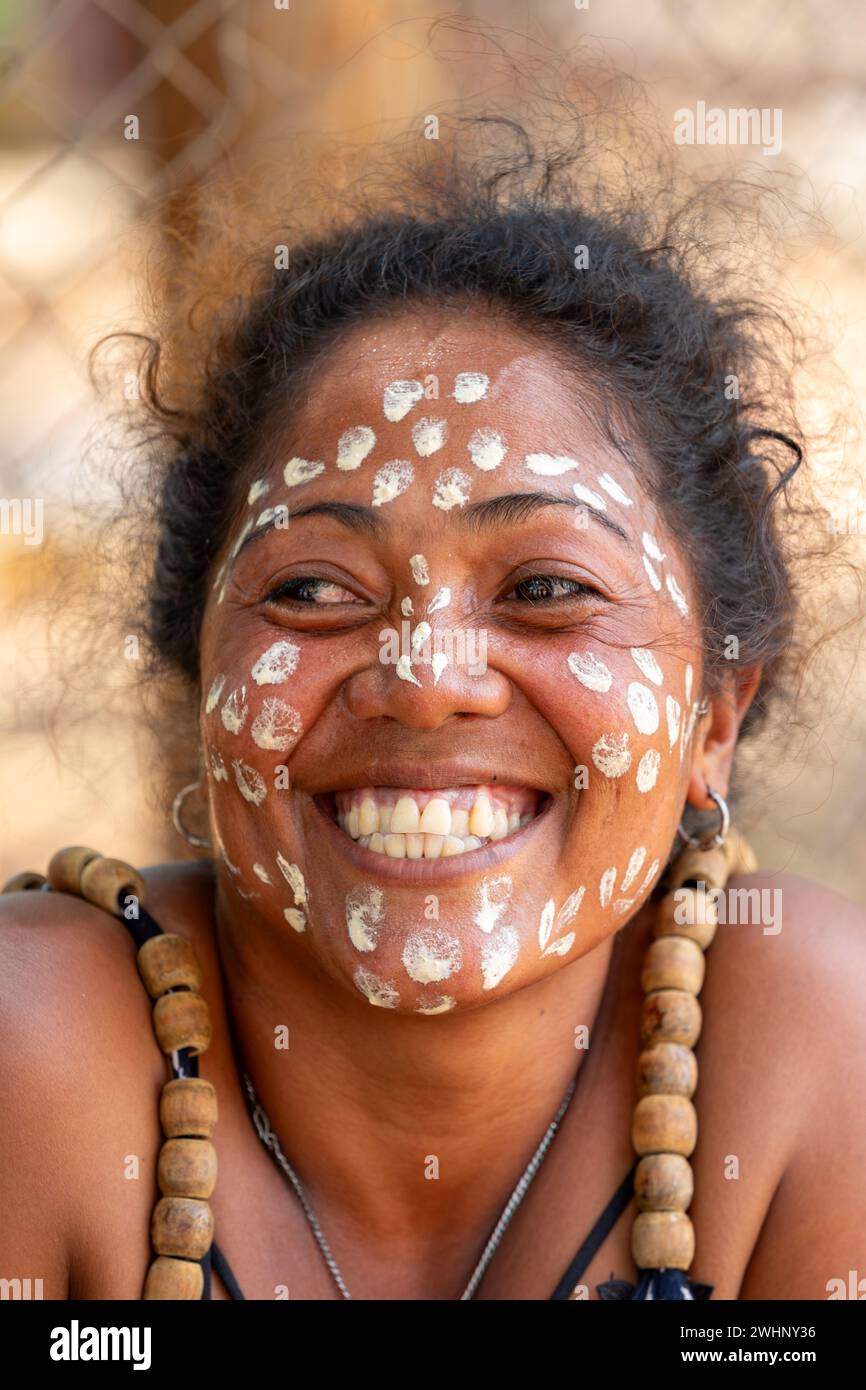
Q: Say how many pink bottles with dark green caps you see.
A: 0